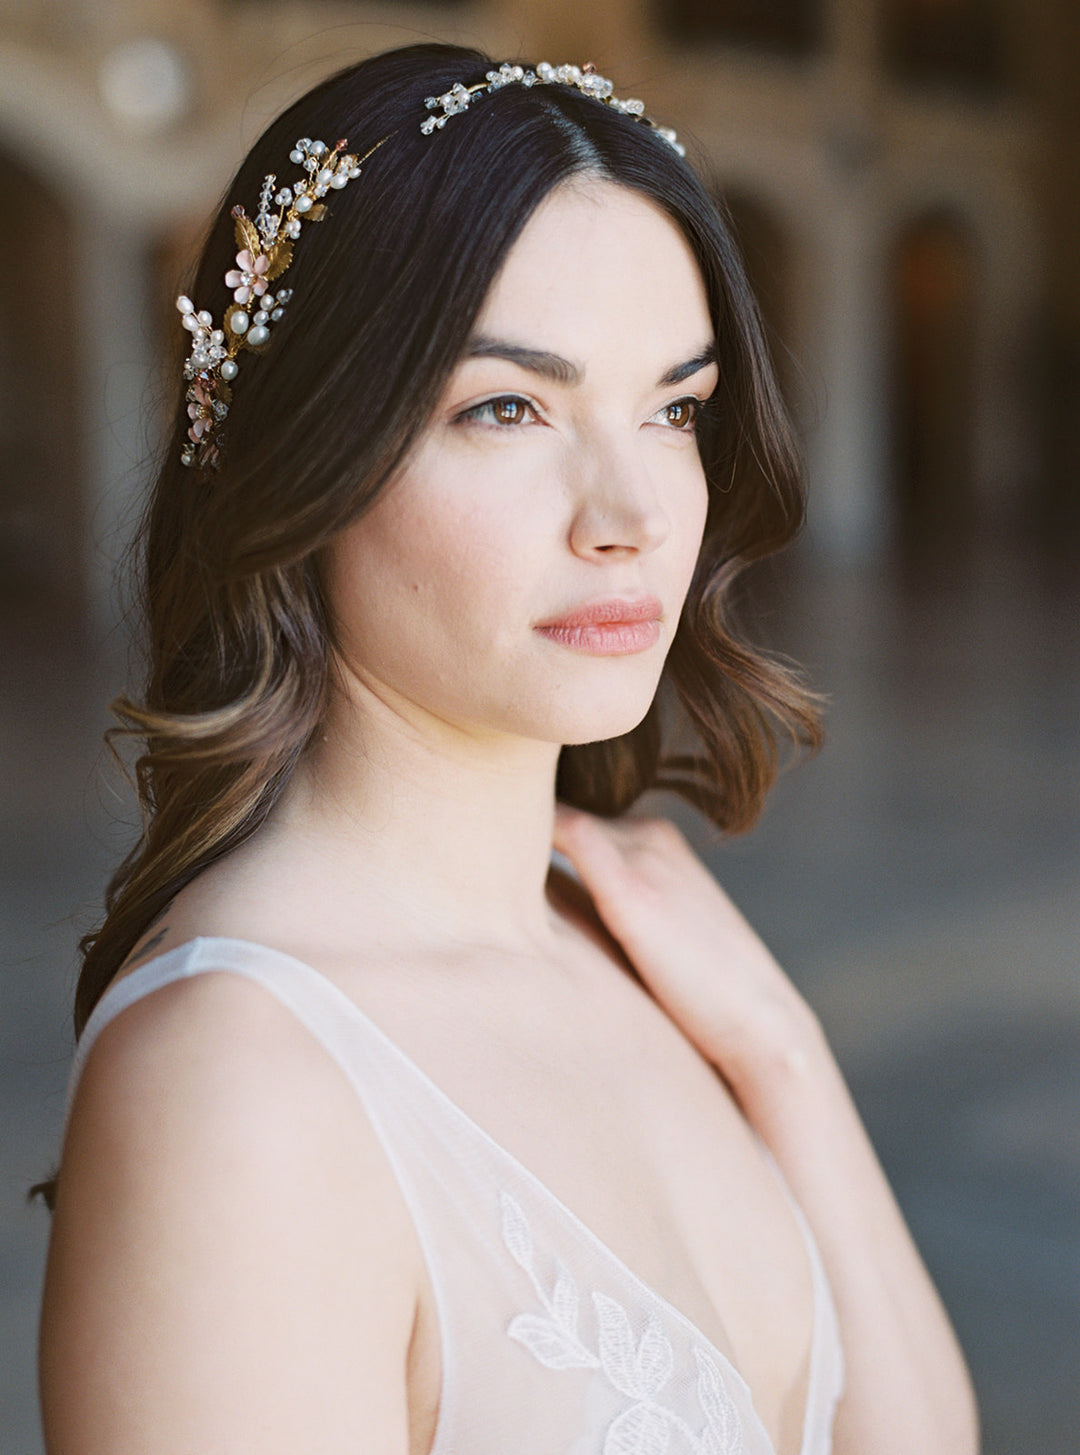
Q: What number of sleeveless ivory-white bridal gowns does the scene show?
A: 1